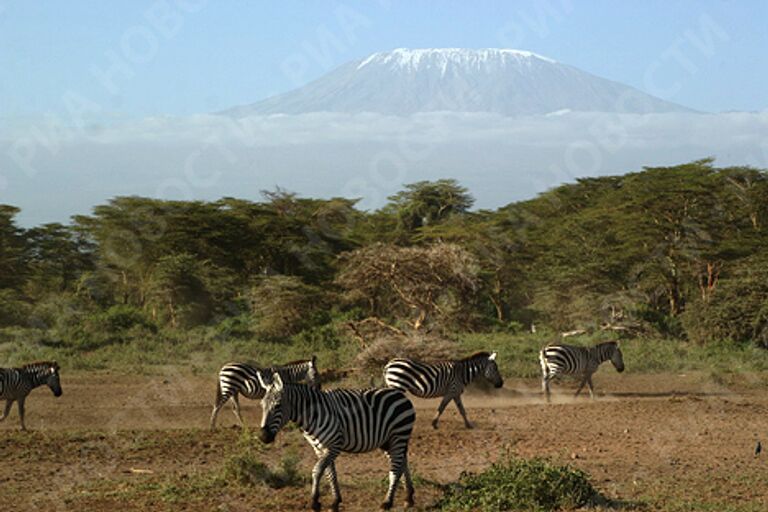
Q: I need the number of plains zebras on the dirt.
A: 5